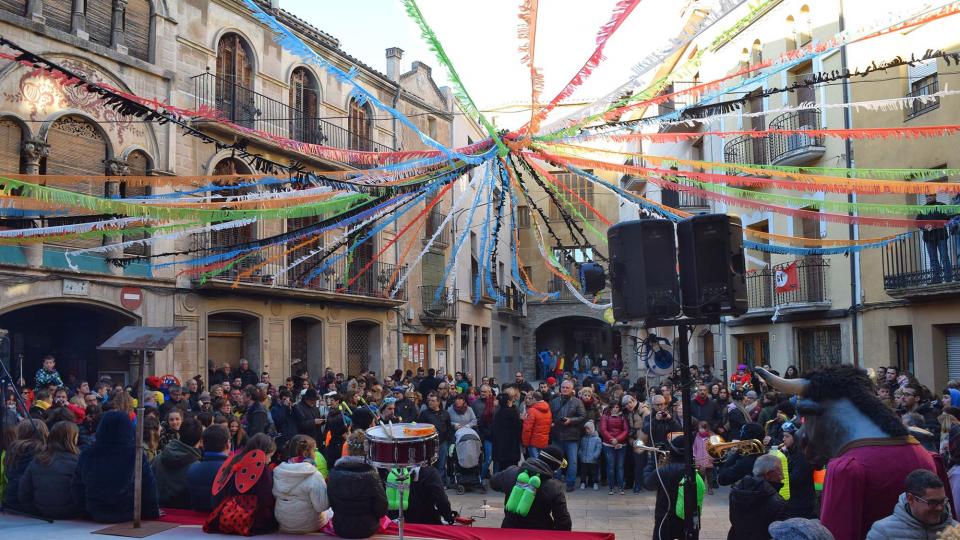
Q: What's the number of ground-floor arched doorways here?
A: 5